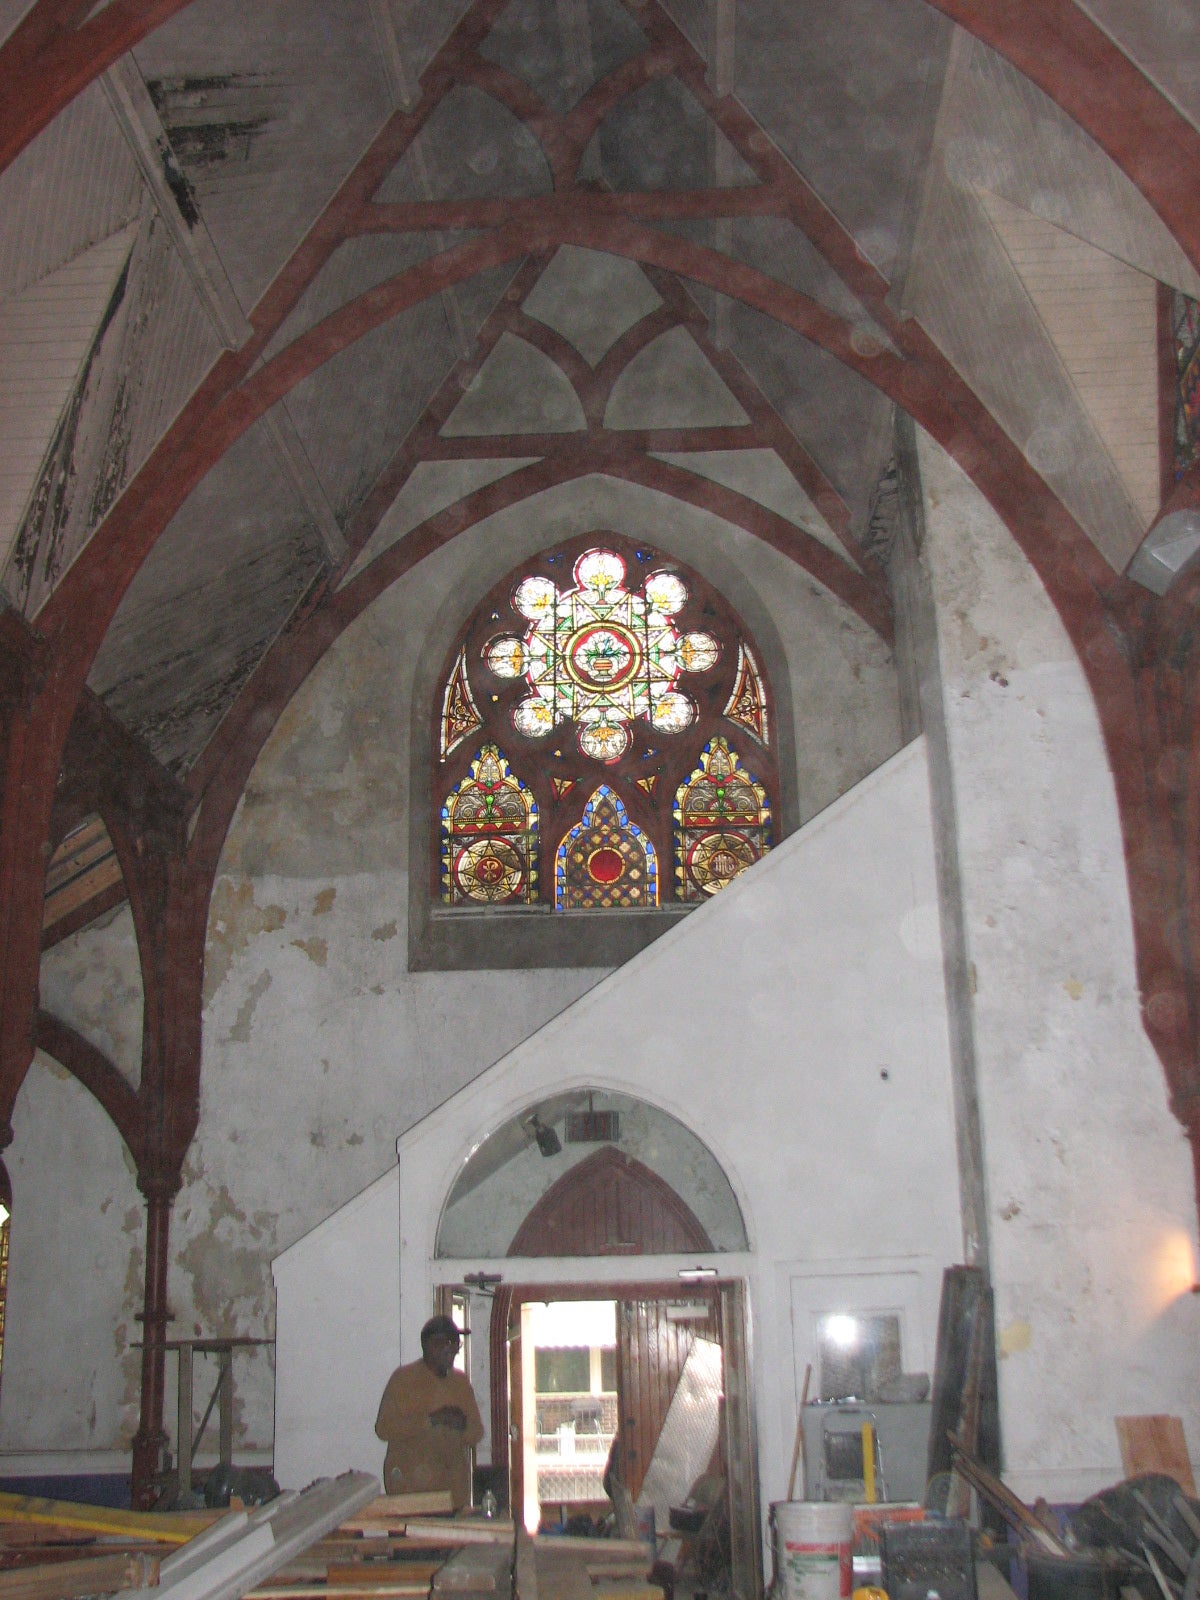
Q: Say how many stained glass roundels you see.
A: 12